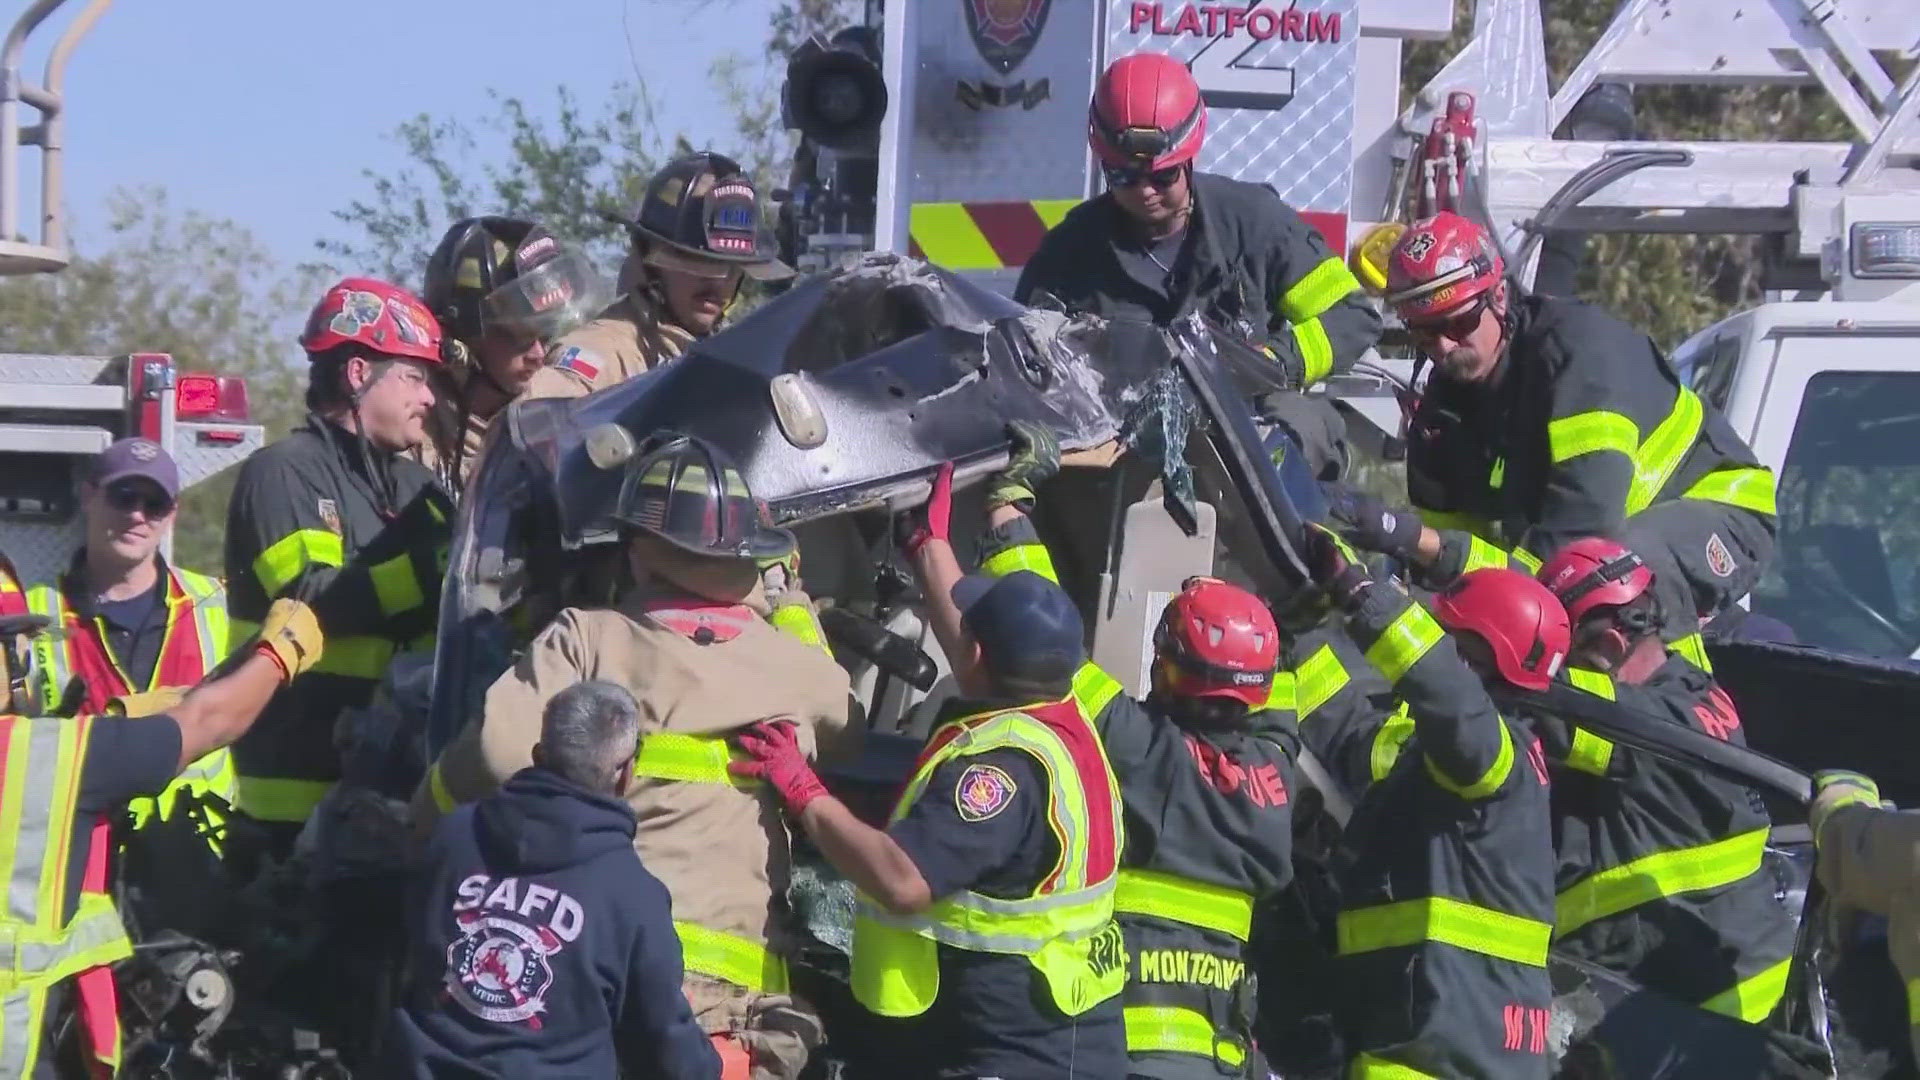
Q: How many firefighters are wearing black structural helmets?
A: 3